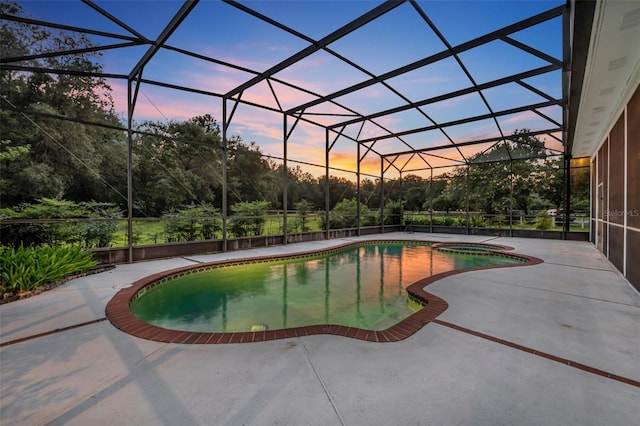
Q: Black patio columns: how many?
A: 11